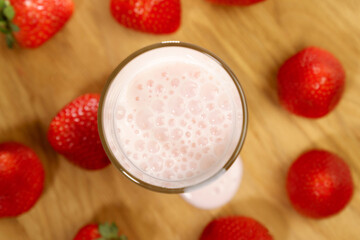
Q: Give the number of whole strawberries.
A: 2